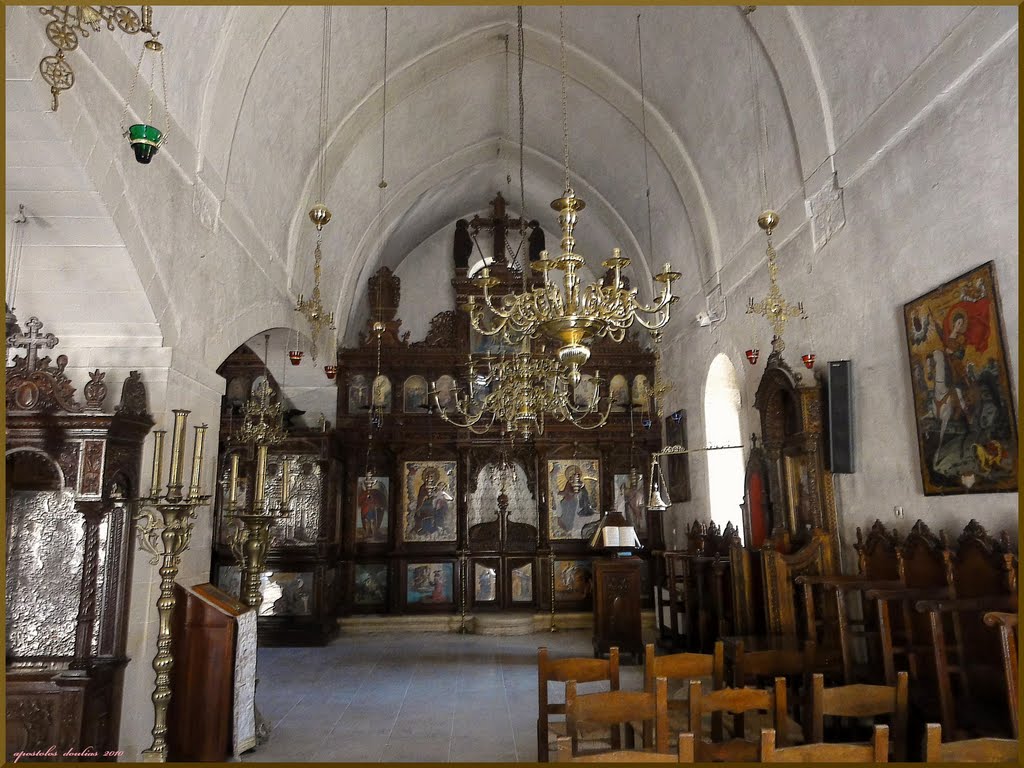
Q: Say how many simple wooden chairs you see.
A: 9